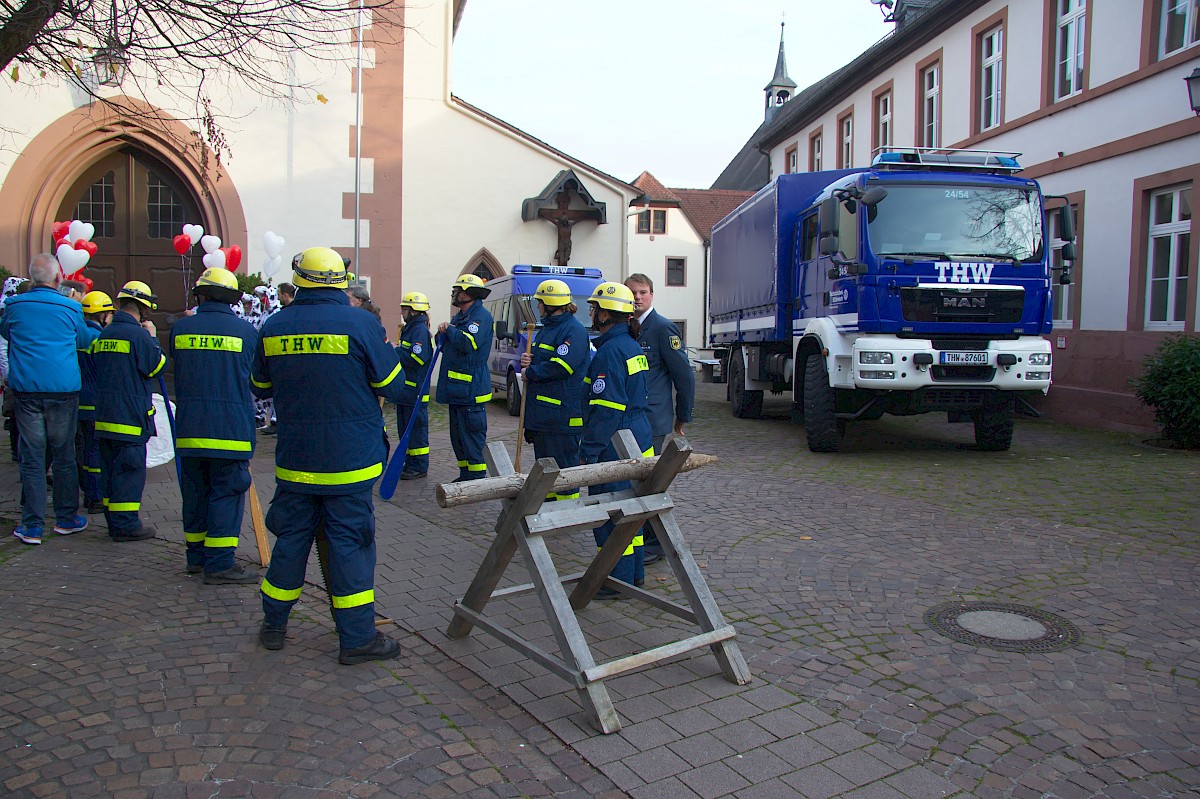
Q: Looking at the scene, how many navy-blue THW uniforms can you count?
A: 8